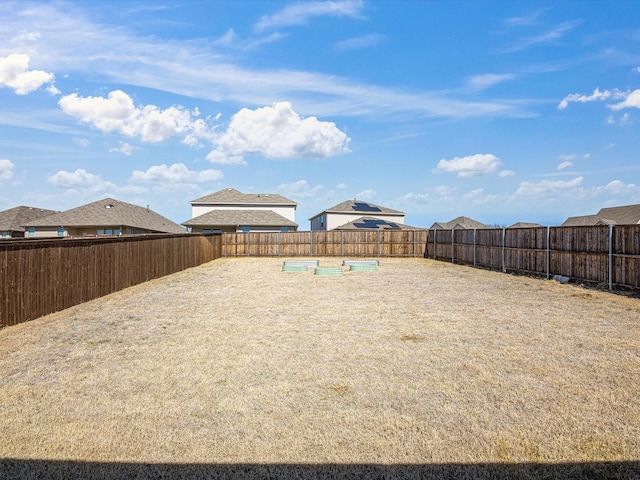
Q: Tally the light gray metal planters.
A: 2